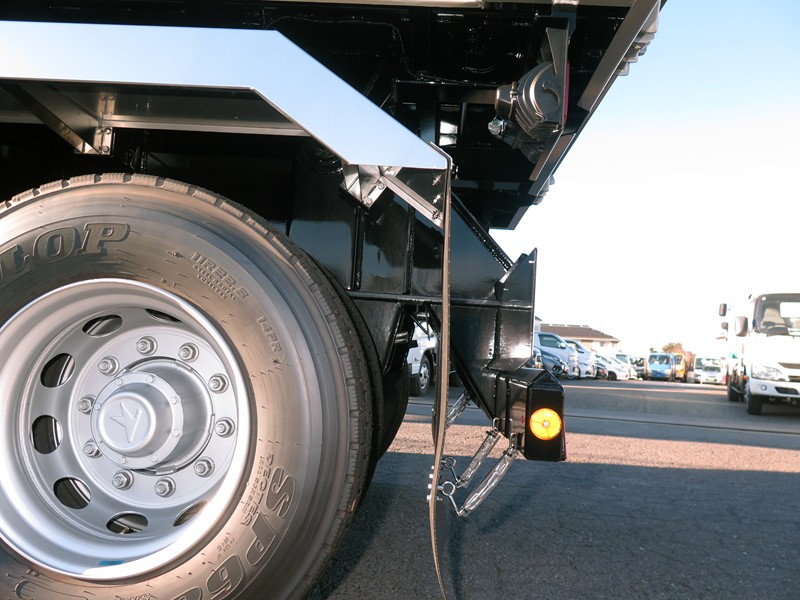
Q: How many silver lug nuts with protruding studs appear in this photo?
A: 10